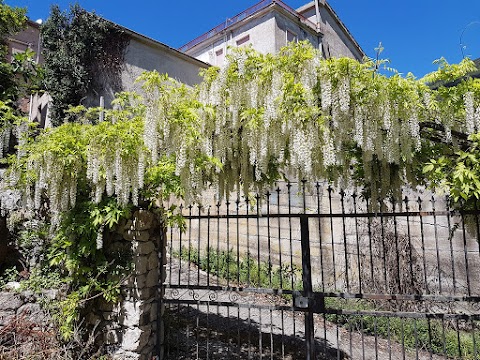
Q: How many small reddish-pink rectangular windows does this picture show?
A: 2